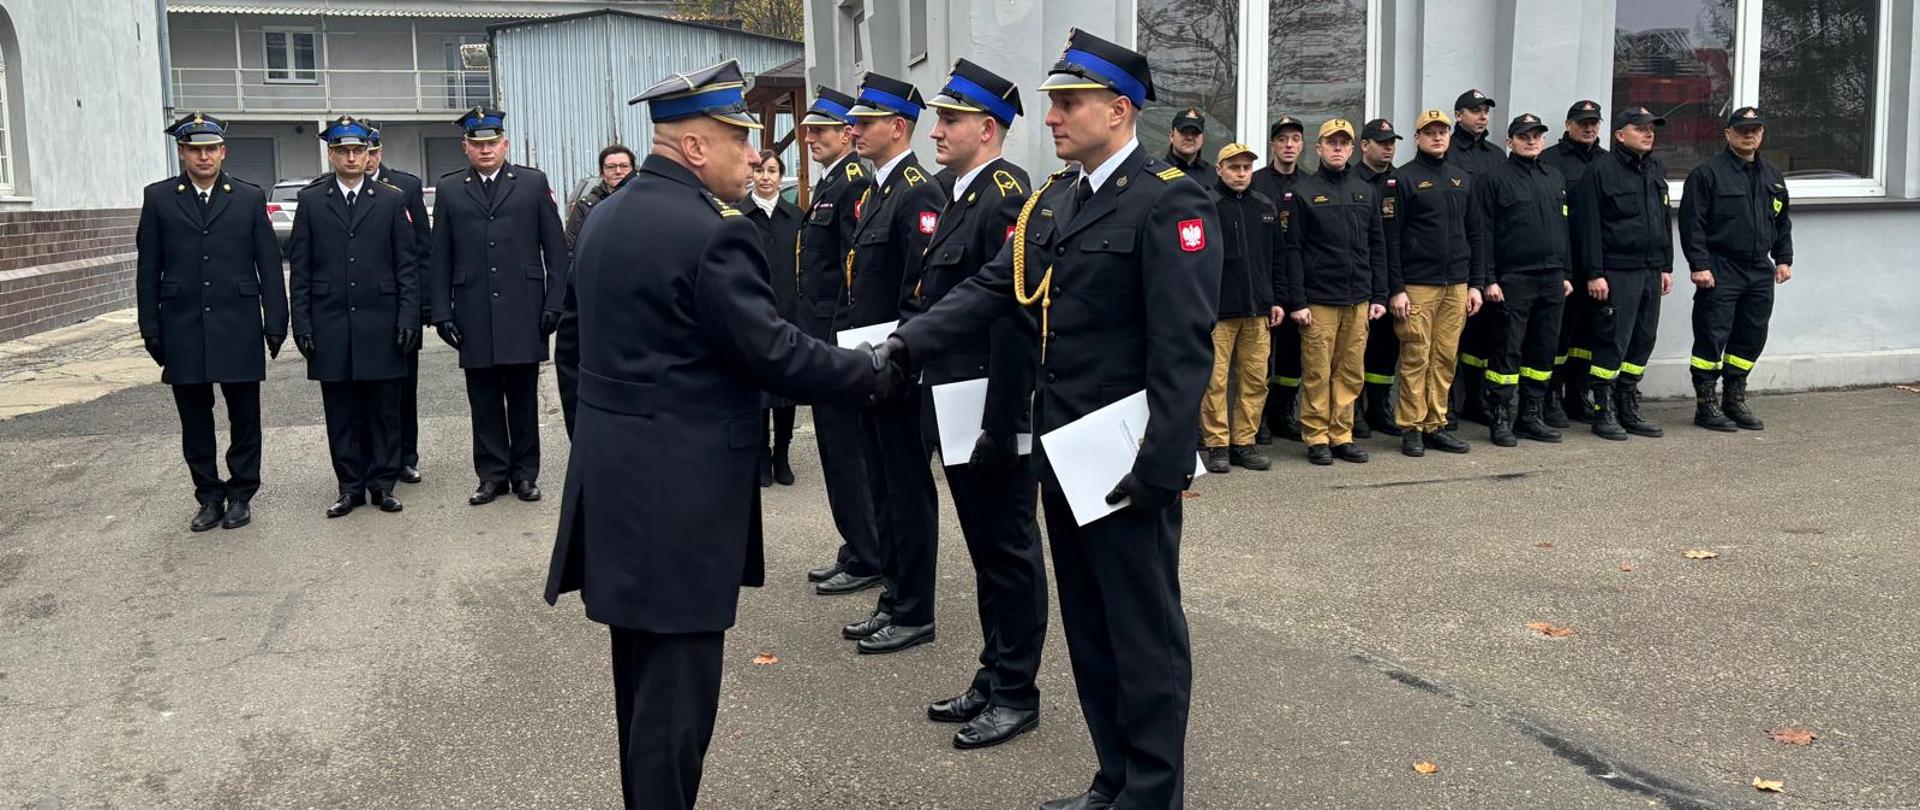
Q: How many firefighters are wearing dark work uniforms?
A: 8